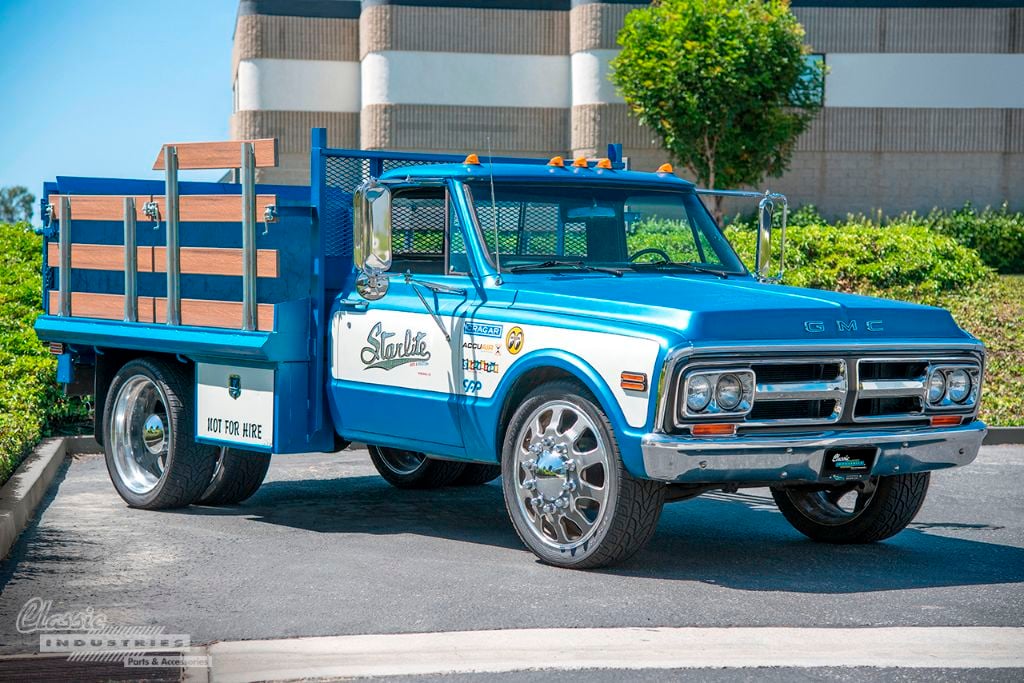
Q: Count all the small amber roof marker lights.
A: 5